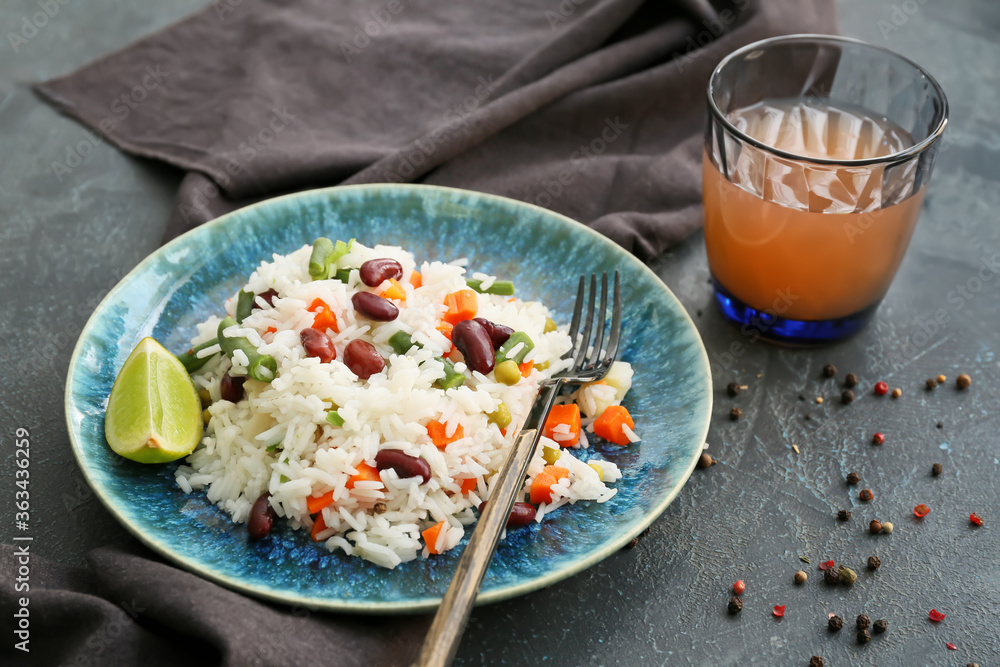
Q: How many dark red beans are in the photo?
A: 11